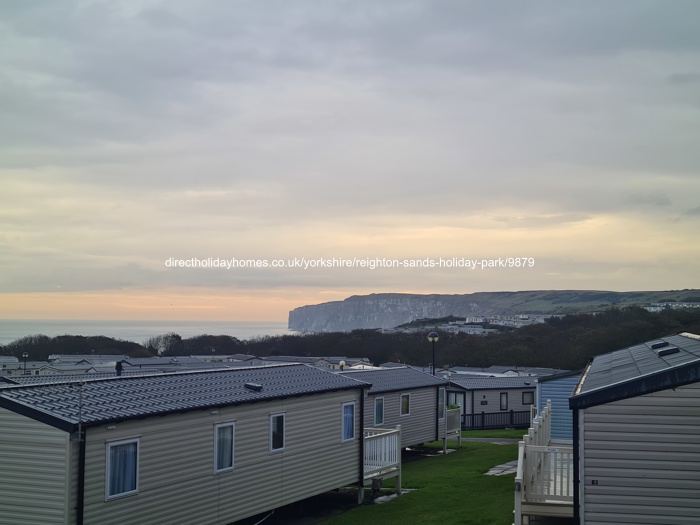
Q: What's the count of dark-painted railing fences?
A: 1